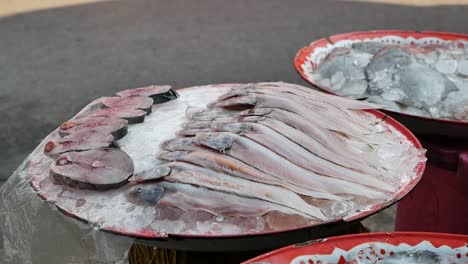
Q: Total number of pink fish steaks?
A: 6